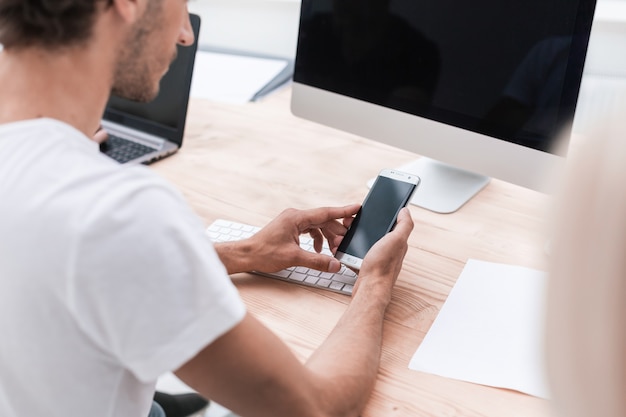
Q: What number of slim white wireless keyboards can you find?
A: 1